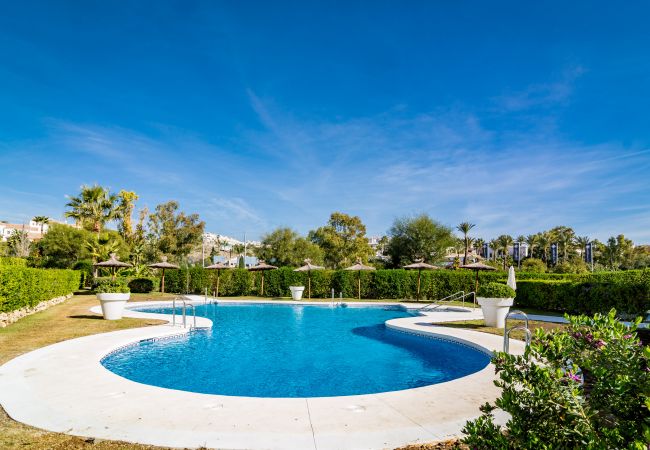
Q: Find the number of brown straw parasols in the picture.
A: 8